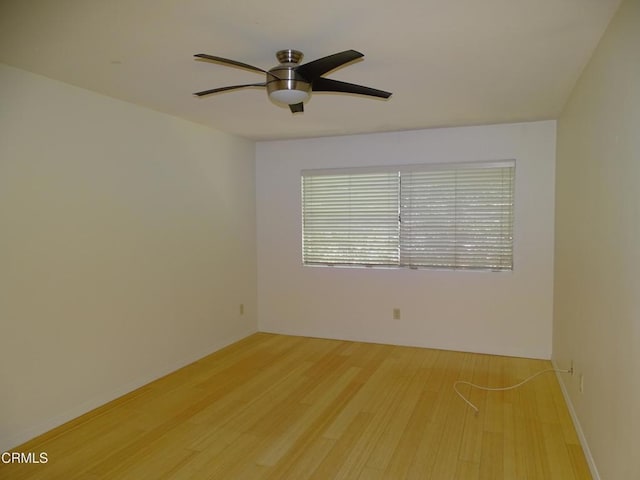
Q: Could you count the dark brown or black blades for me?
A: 5